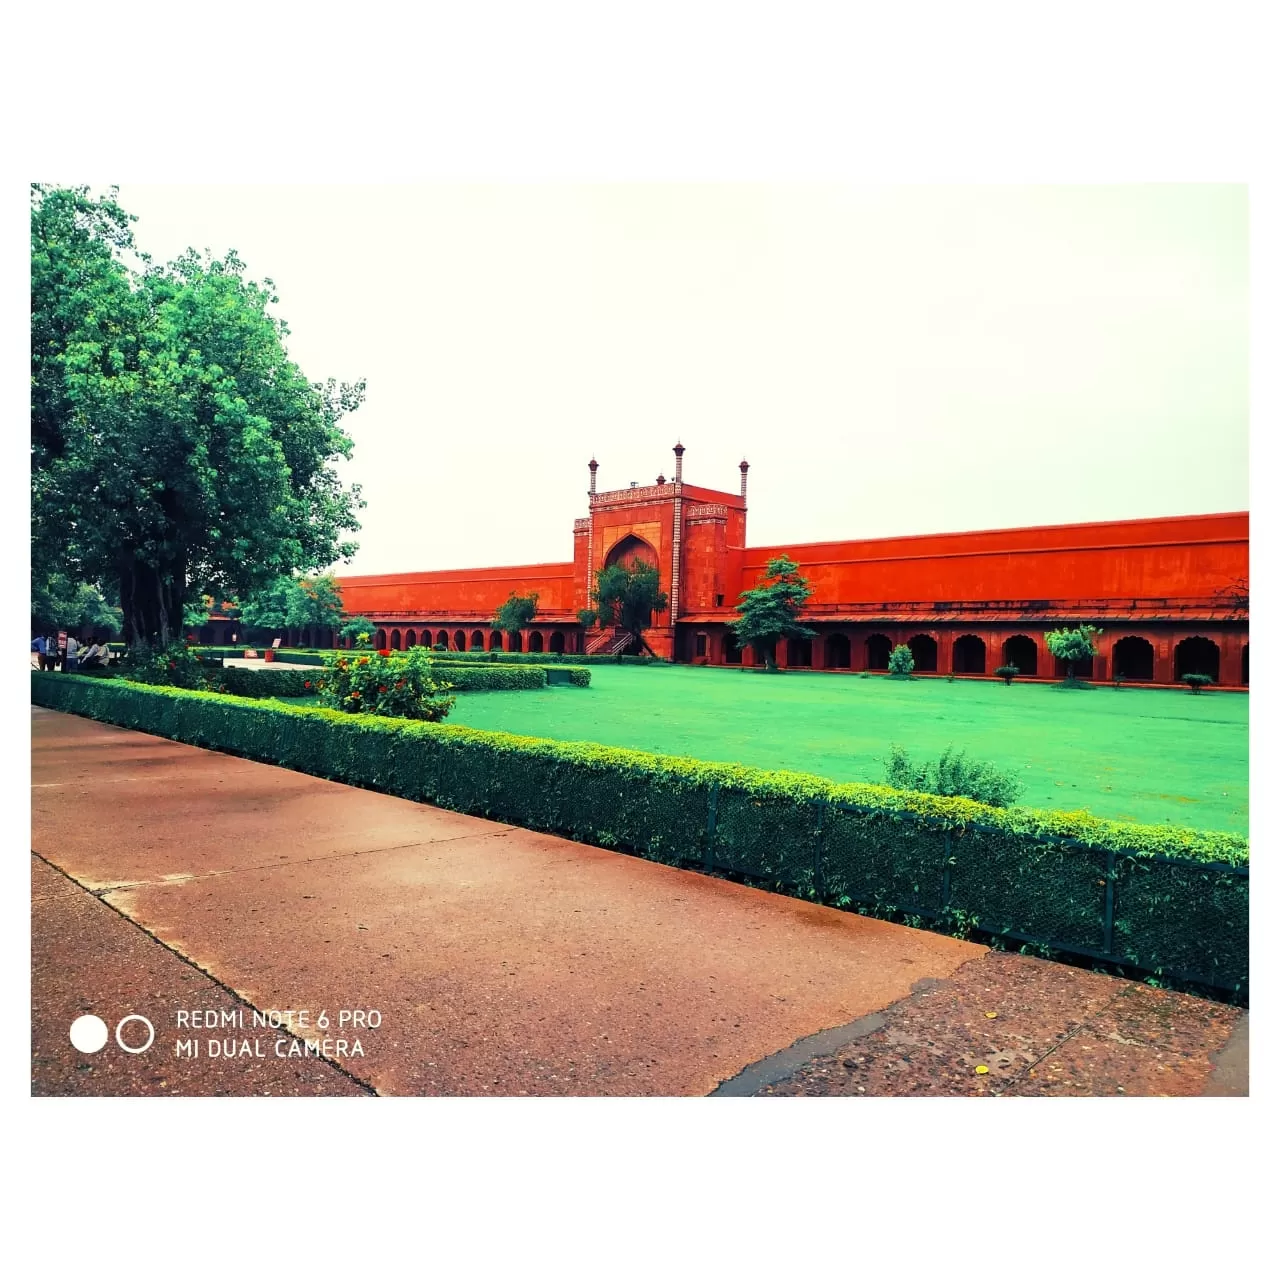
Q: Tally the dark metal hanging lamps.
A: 0